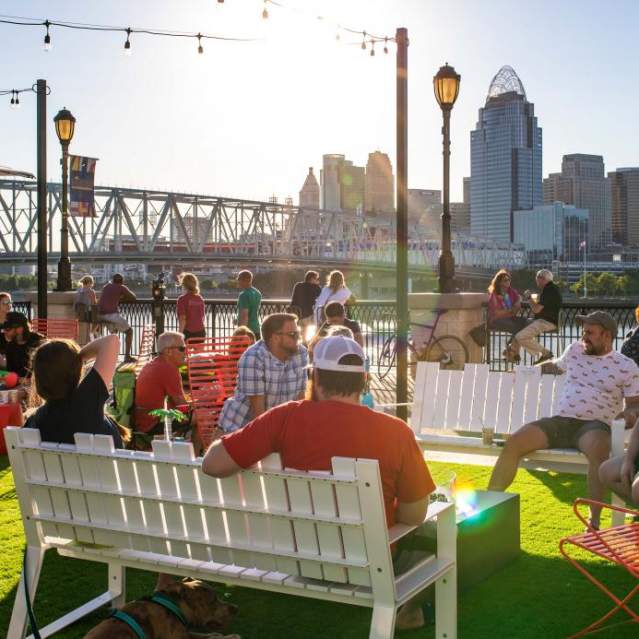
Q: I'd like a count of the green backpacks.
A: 1